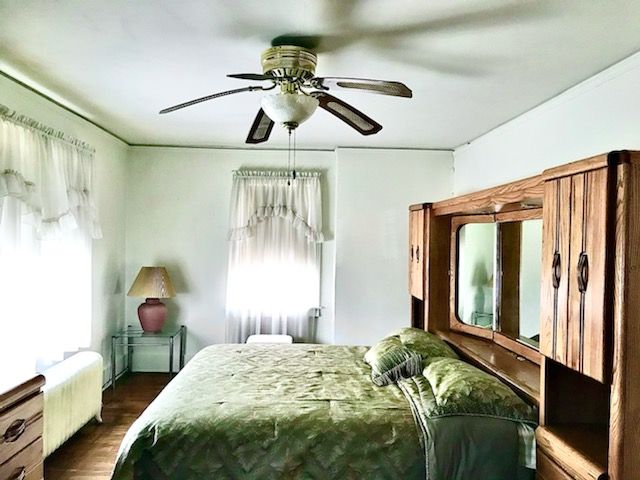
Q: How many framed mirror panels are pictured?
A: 2